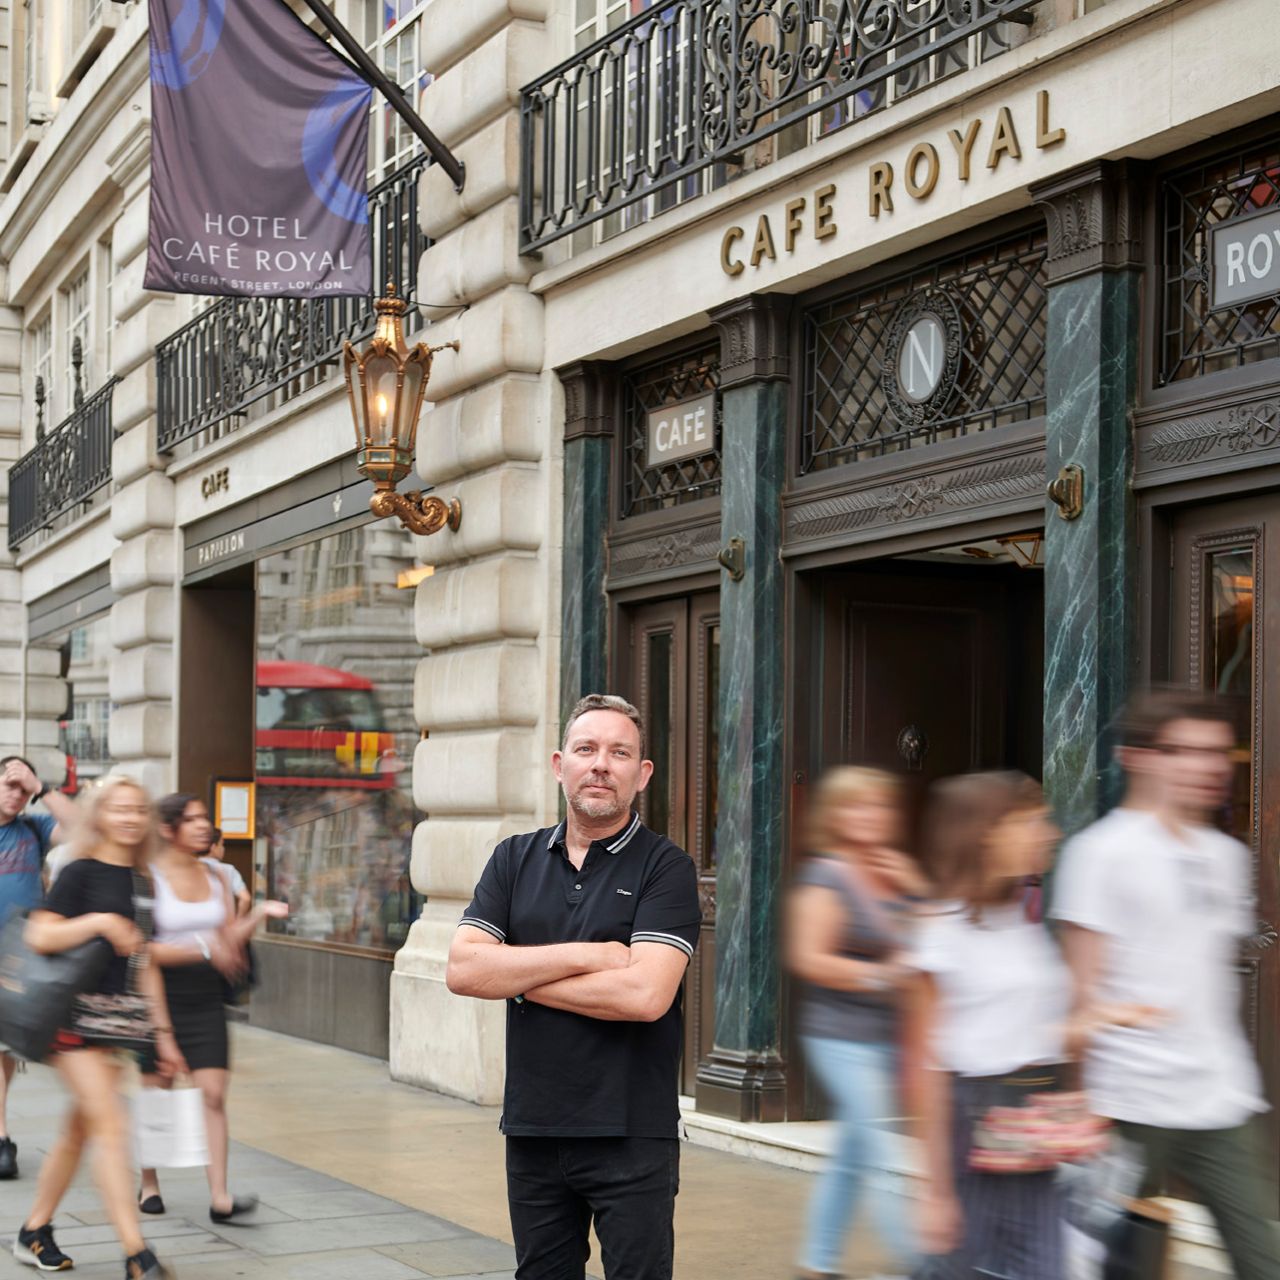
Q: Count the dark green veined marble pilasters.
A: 3